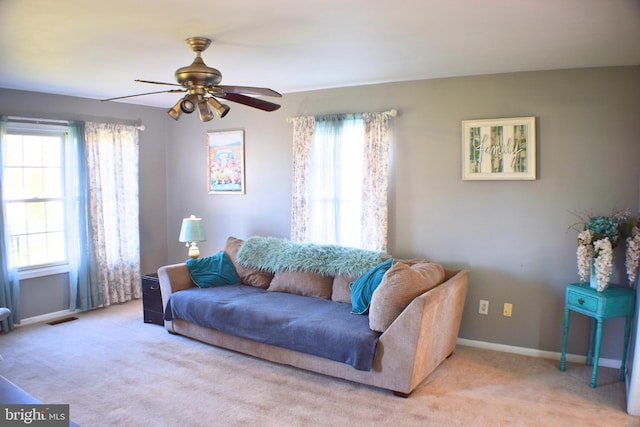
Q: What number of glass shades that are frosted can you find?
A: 0